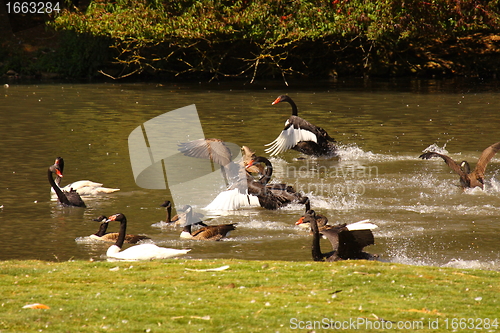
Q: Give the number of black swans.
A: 4